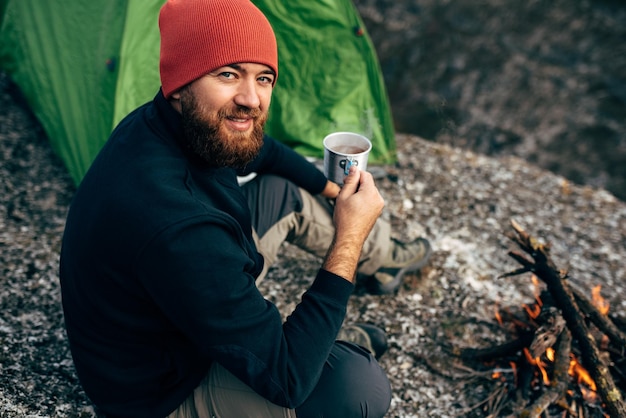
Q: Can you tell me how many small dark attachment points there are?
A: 2